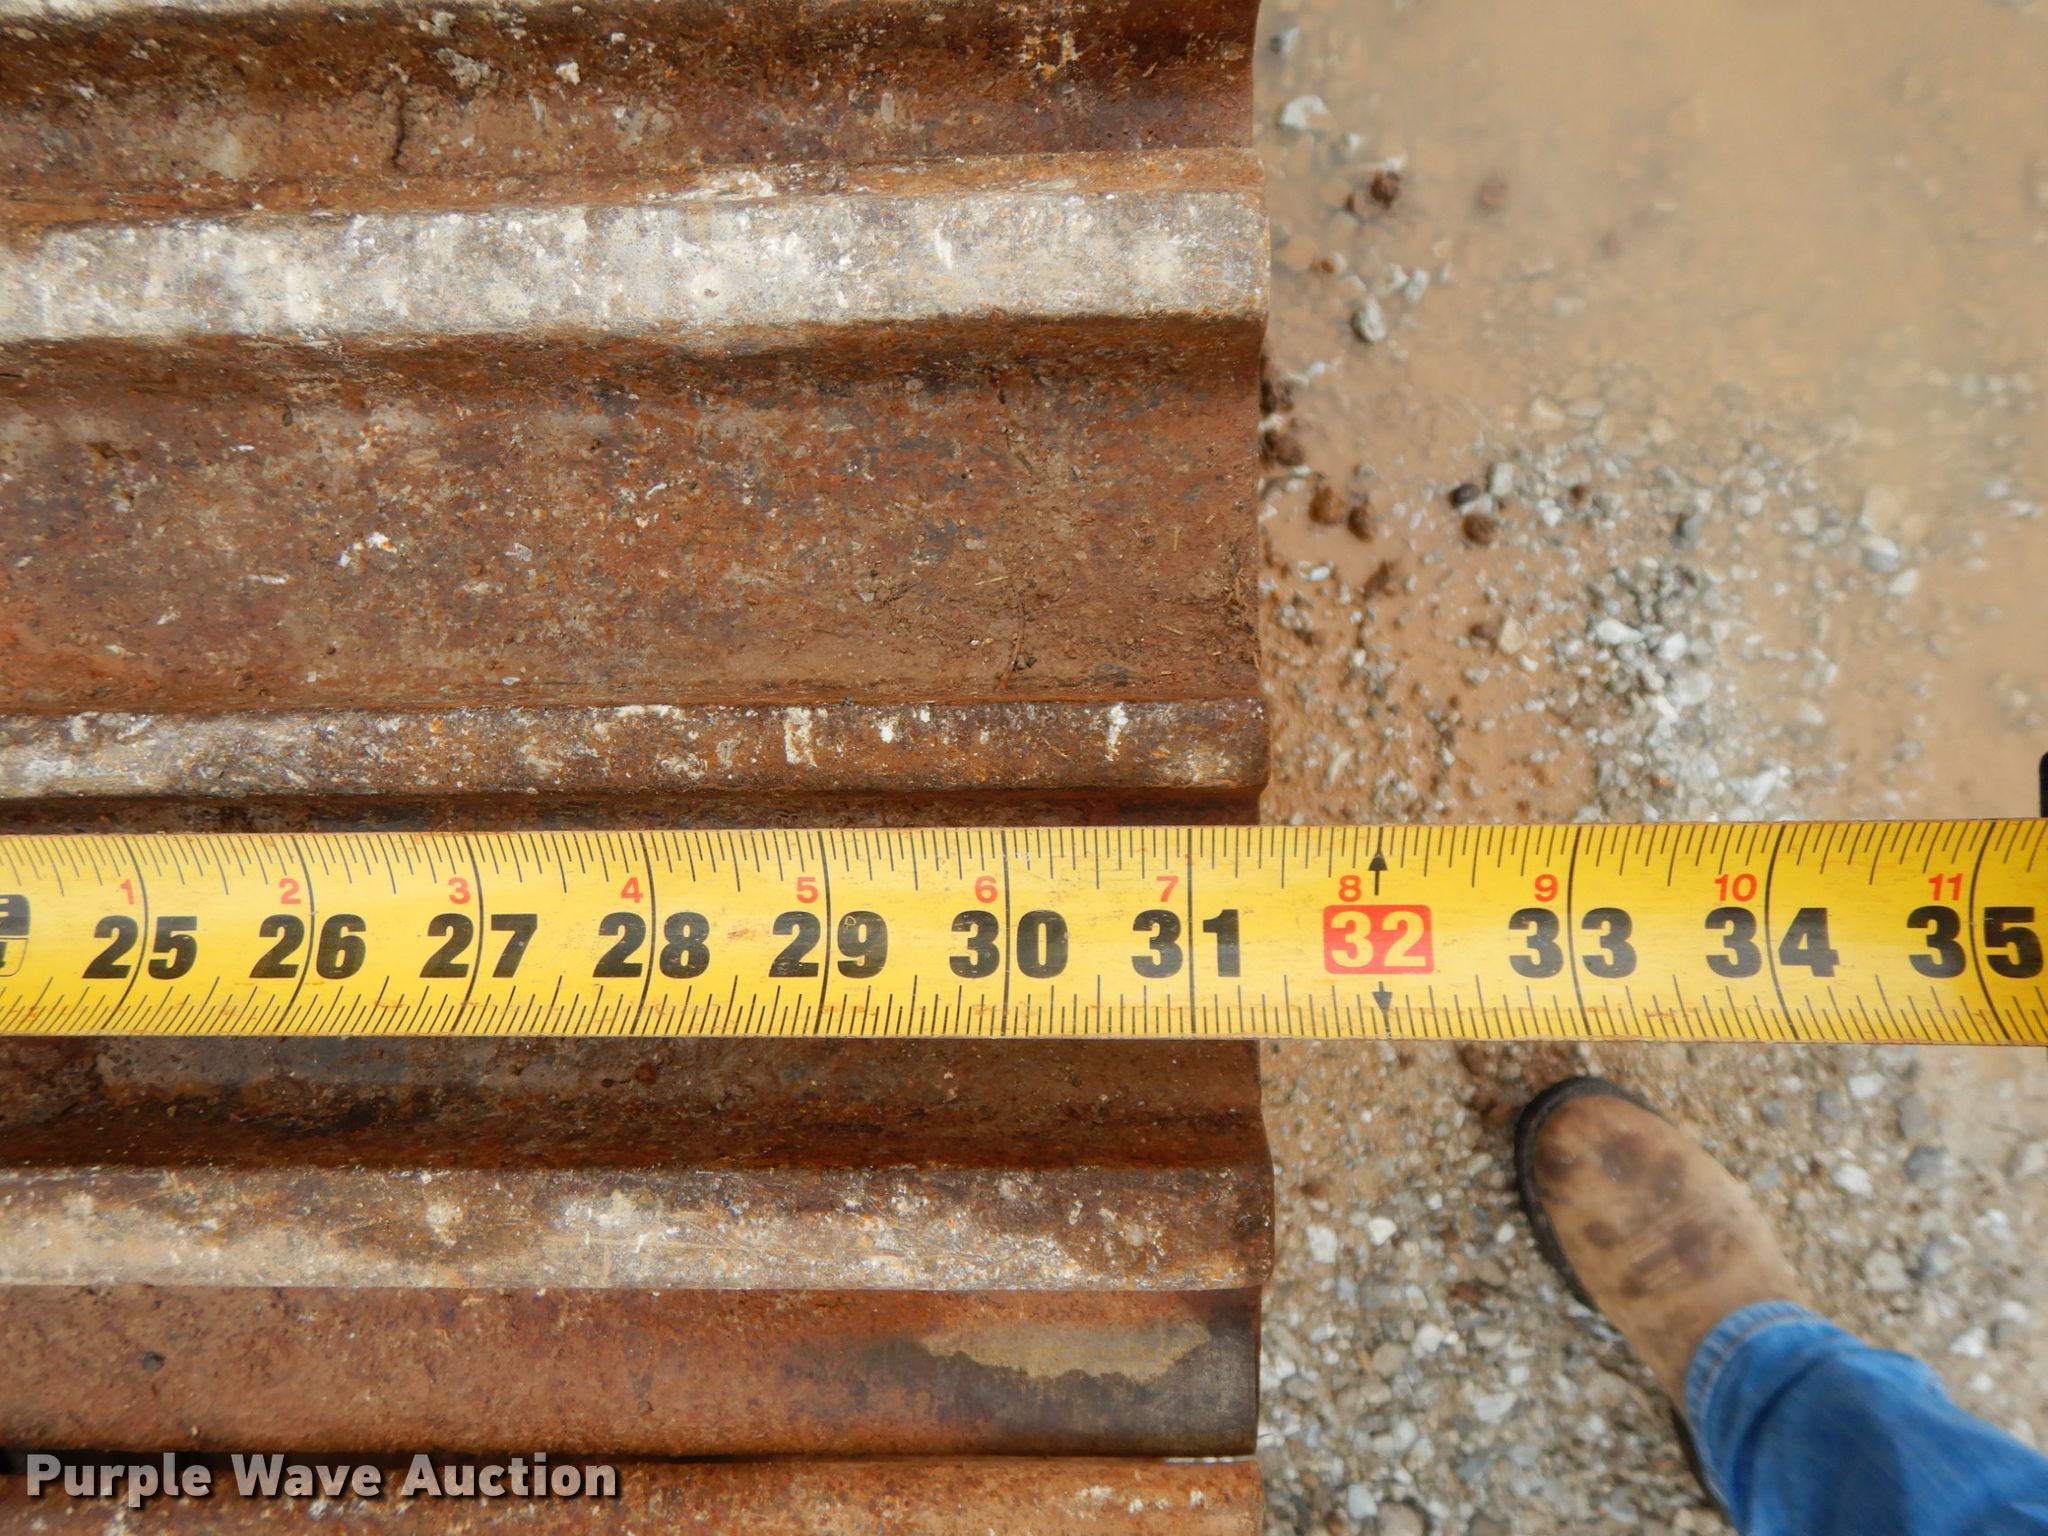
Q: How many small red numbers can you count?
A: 11